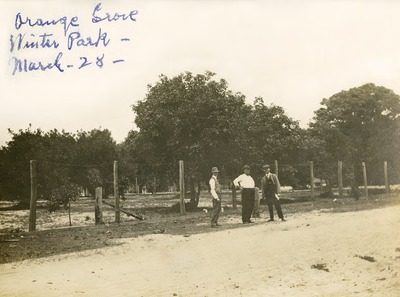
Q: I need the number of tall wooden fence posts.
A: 8